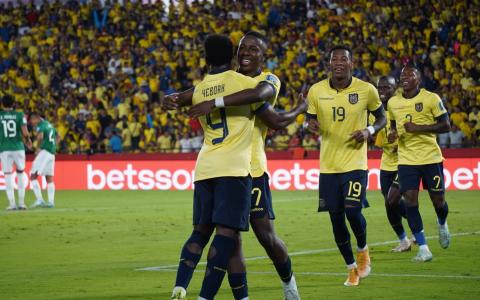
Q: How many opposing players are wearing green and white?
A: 2